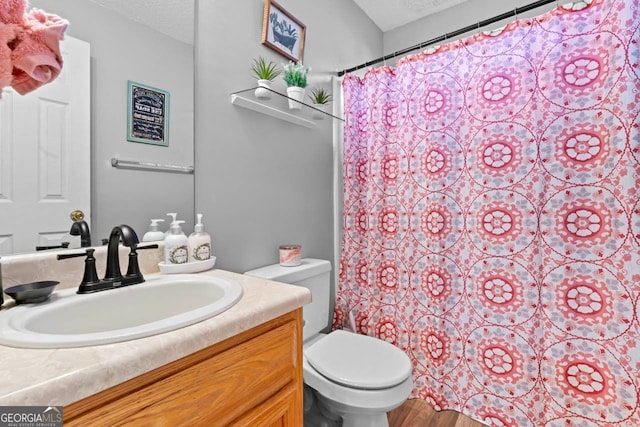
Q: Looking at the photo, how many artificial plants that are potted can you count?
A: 3